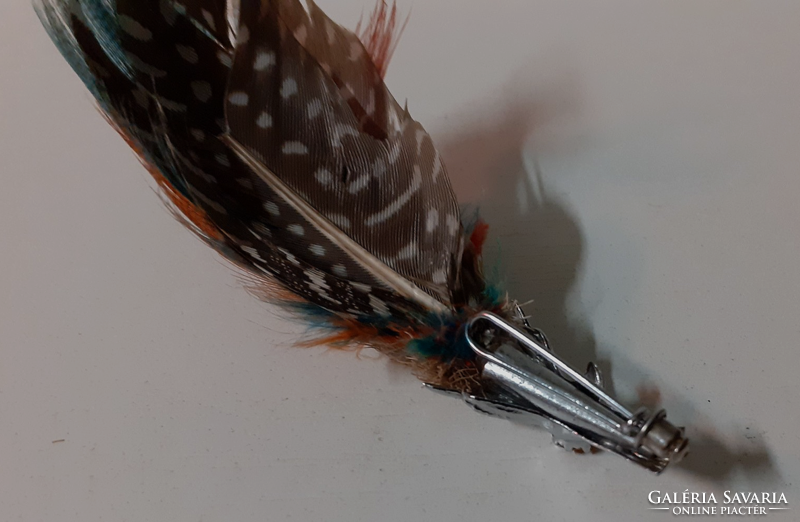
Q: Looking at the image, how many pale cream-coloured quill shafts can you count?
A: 1